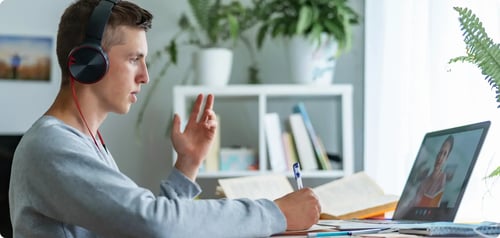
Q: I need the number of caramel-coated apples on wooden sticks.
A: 0